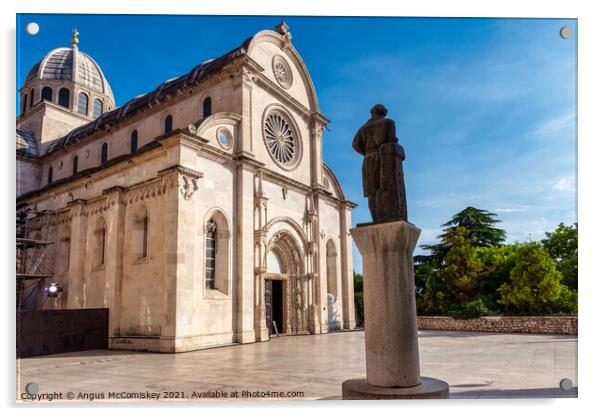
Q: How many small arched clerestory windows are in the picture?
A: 6